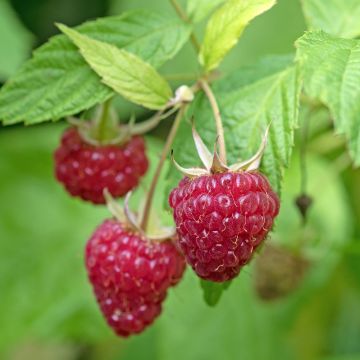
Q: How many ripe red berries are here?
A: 3